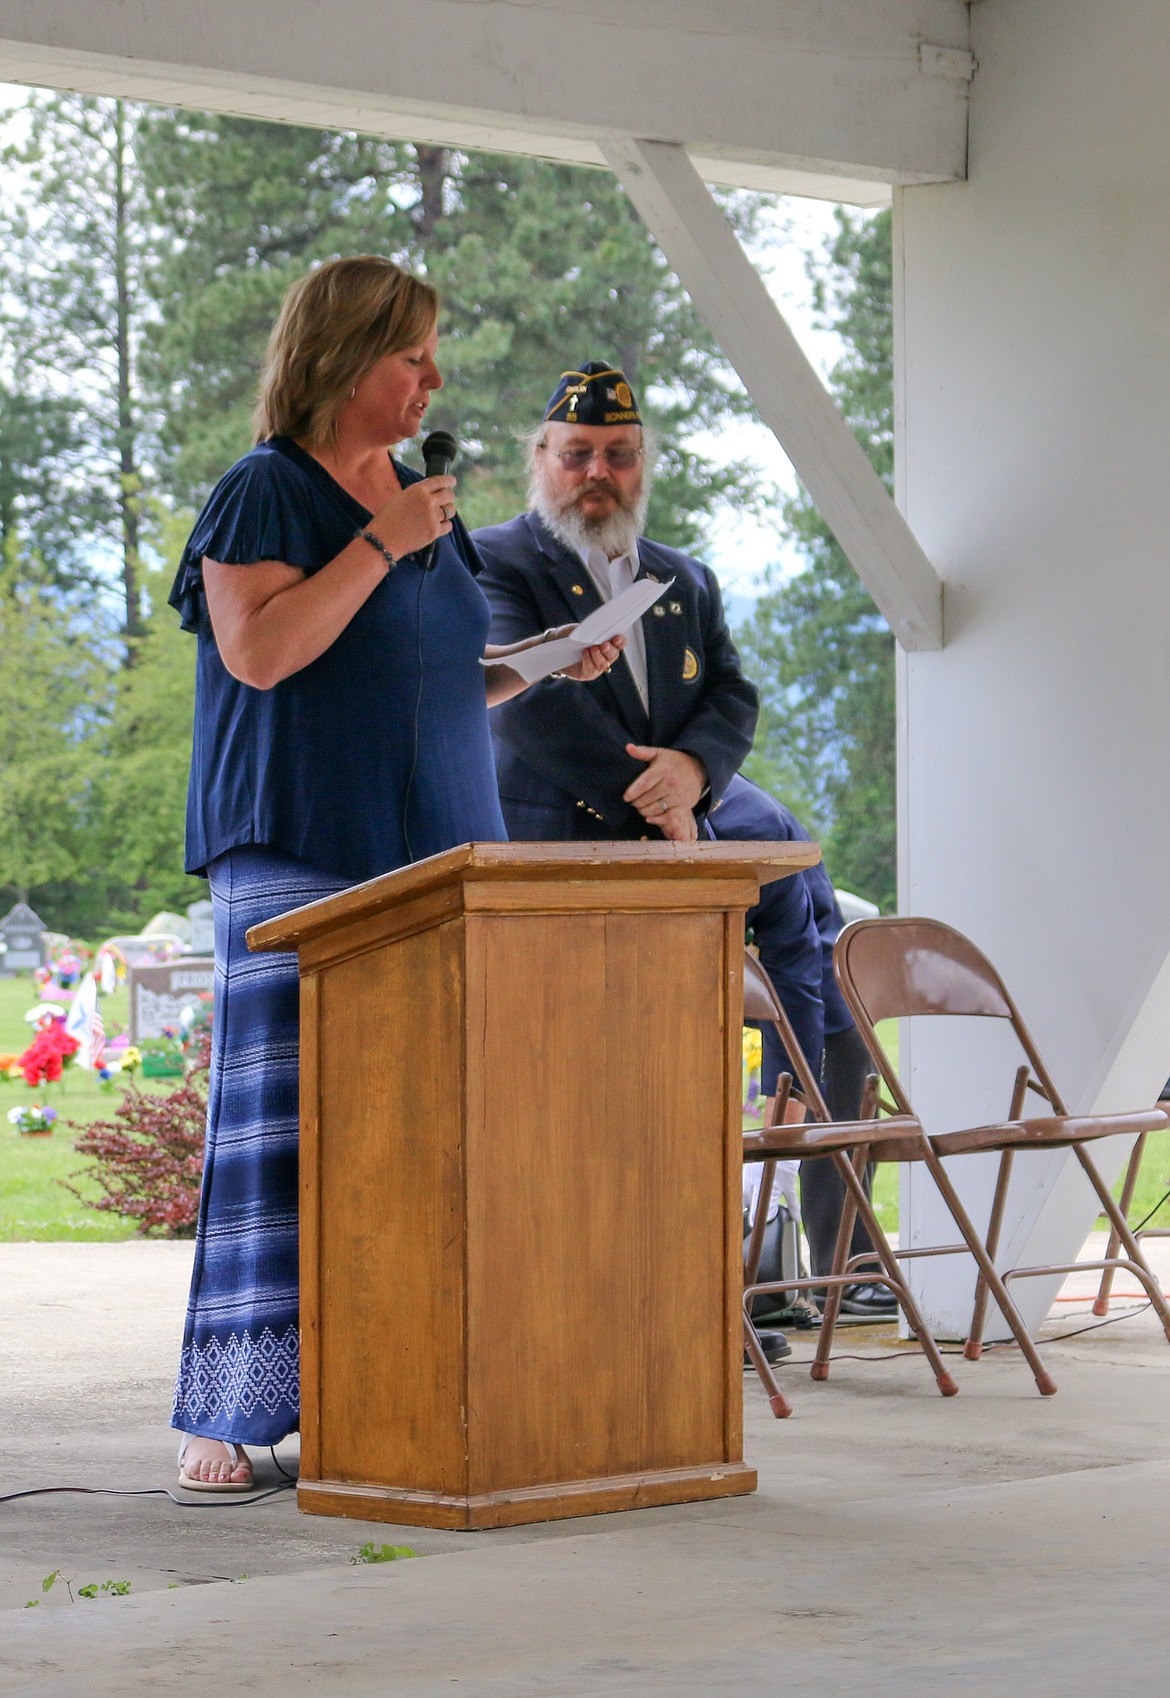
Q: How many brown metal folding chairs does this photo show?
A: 3